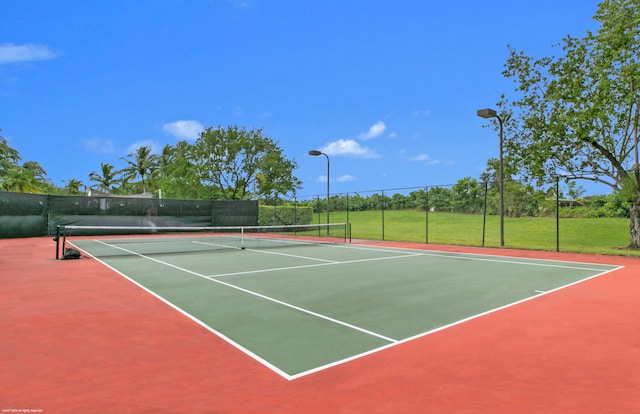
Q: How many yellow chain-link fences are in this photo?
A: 0